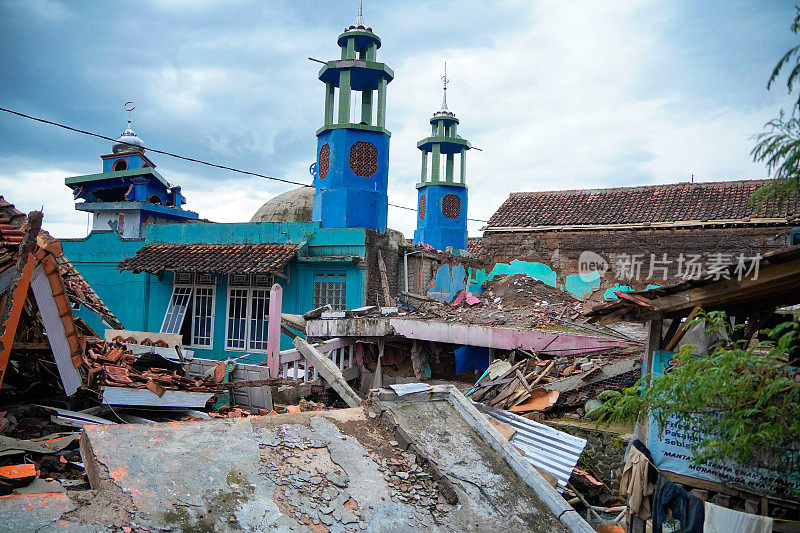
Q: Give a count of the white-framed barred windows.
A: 2